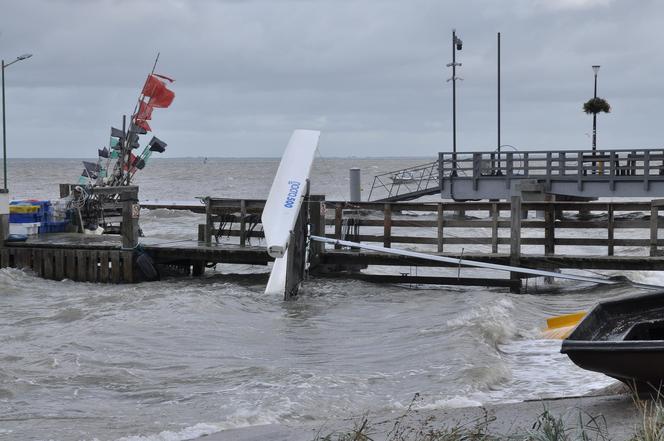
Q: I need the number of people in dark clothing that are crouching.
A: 0